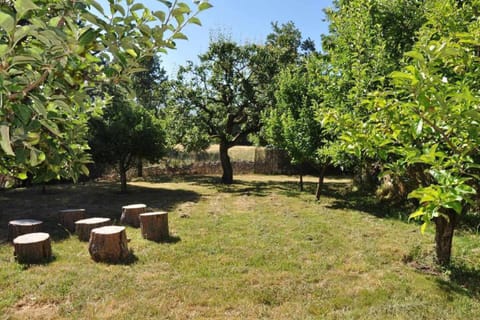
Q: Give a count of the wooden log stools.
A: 7